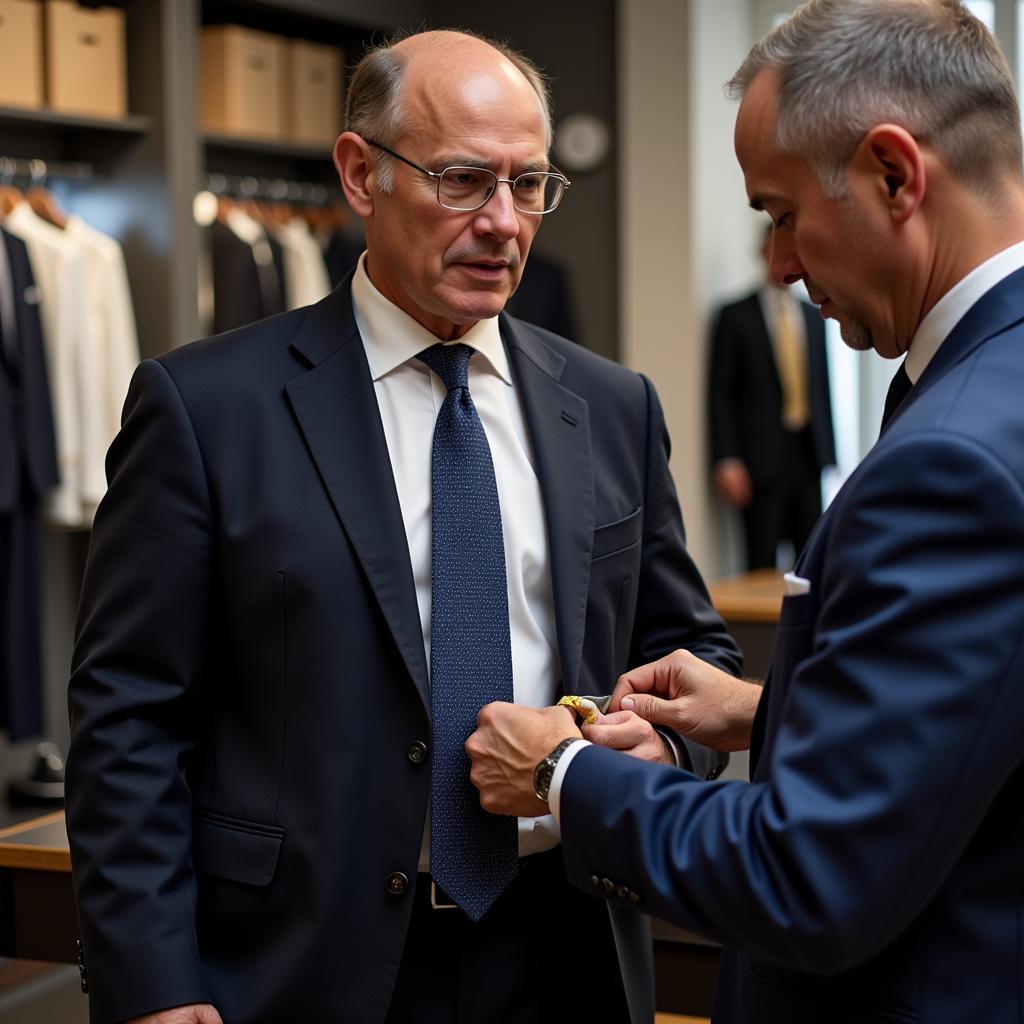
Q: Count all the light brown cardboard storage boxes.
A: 4